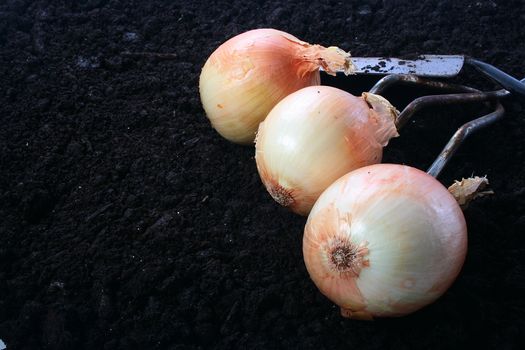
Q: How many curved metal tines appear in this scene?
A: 3